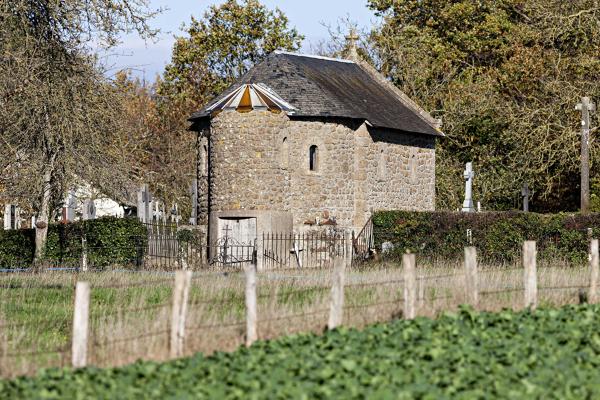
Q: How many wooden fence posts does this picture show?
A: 8